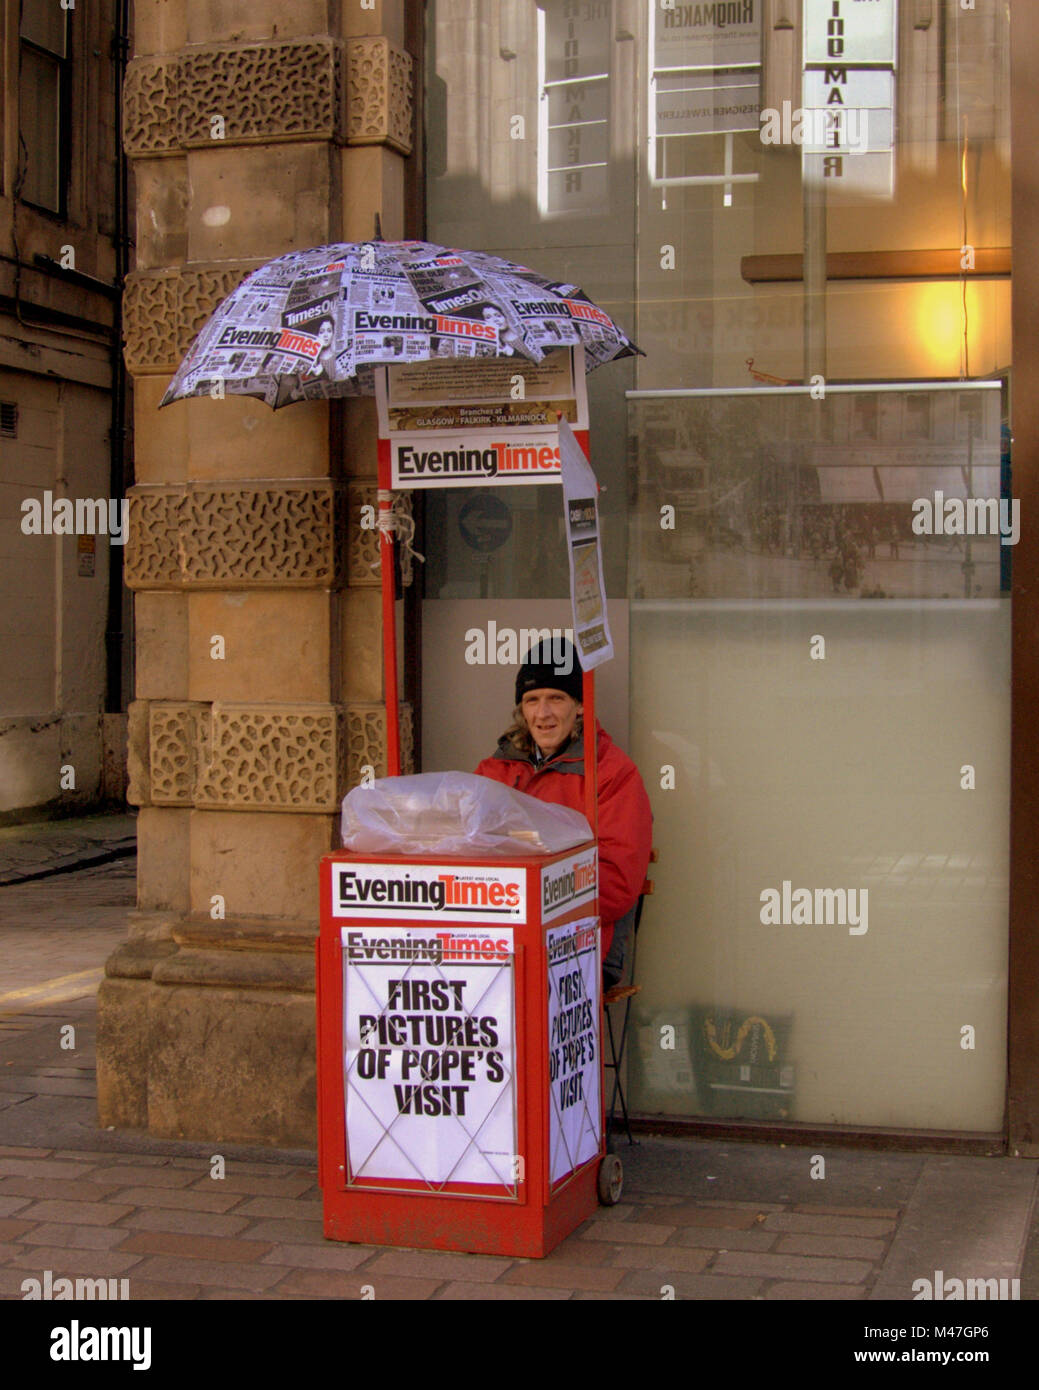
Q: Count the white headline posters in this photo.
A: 2